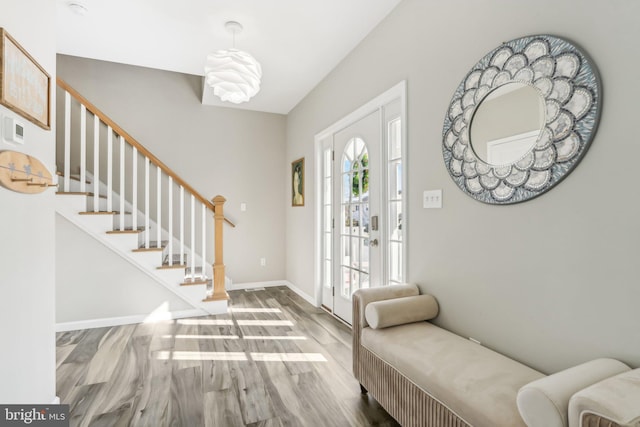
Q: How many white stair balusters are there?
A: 12